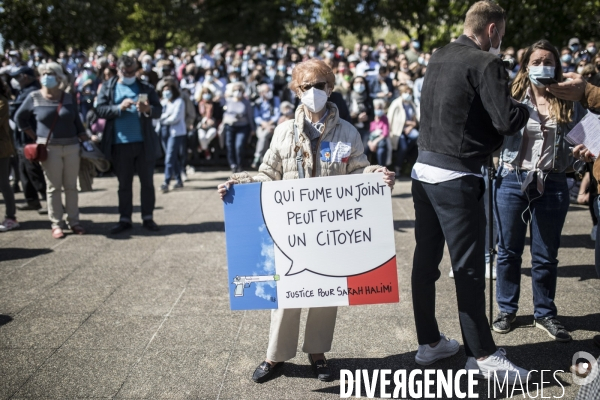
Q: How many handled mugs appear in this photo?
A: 0